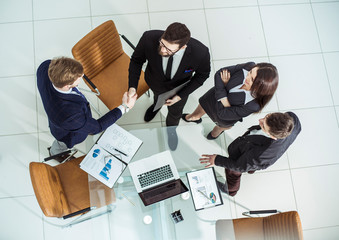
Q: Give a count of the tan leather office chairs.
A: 3